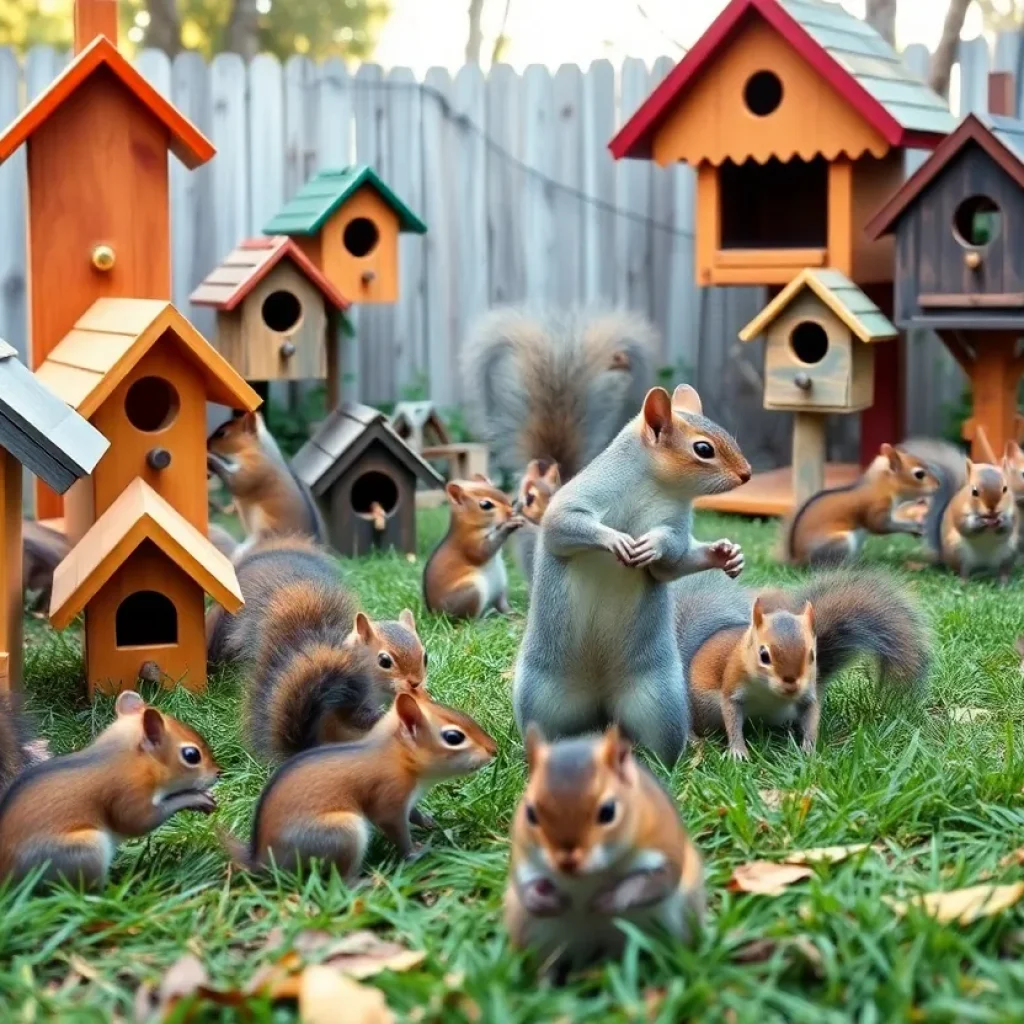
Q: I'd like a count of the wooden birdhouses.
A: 11